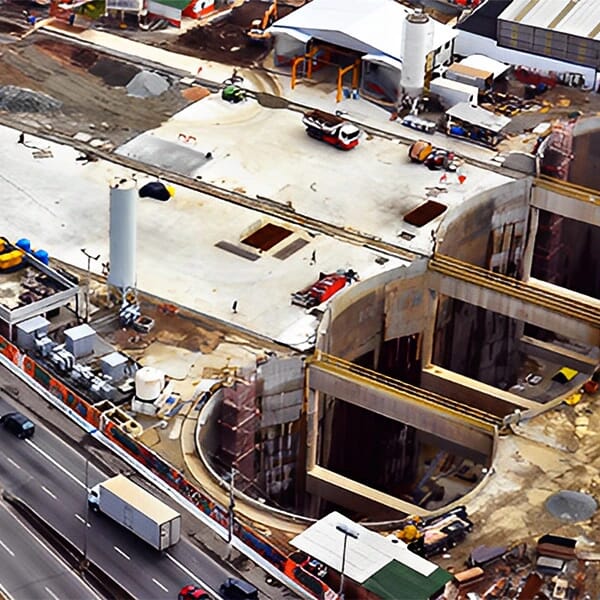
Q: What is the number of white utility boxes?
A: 3